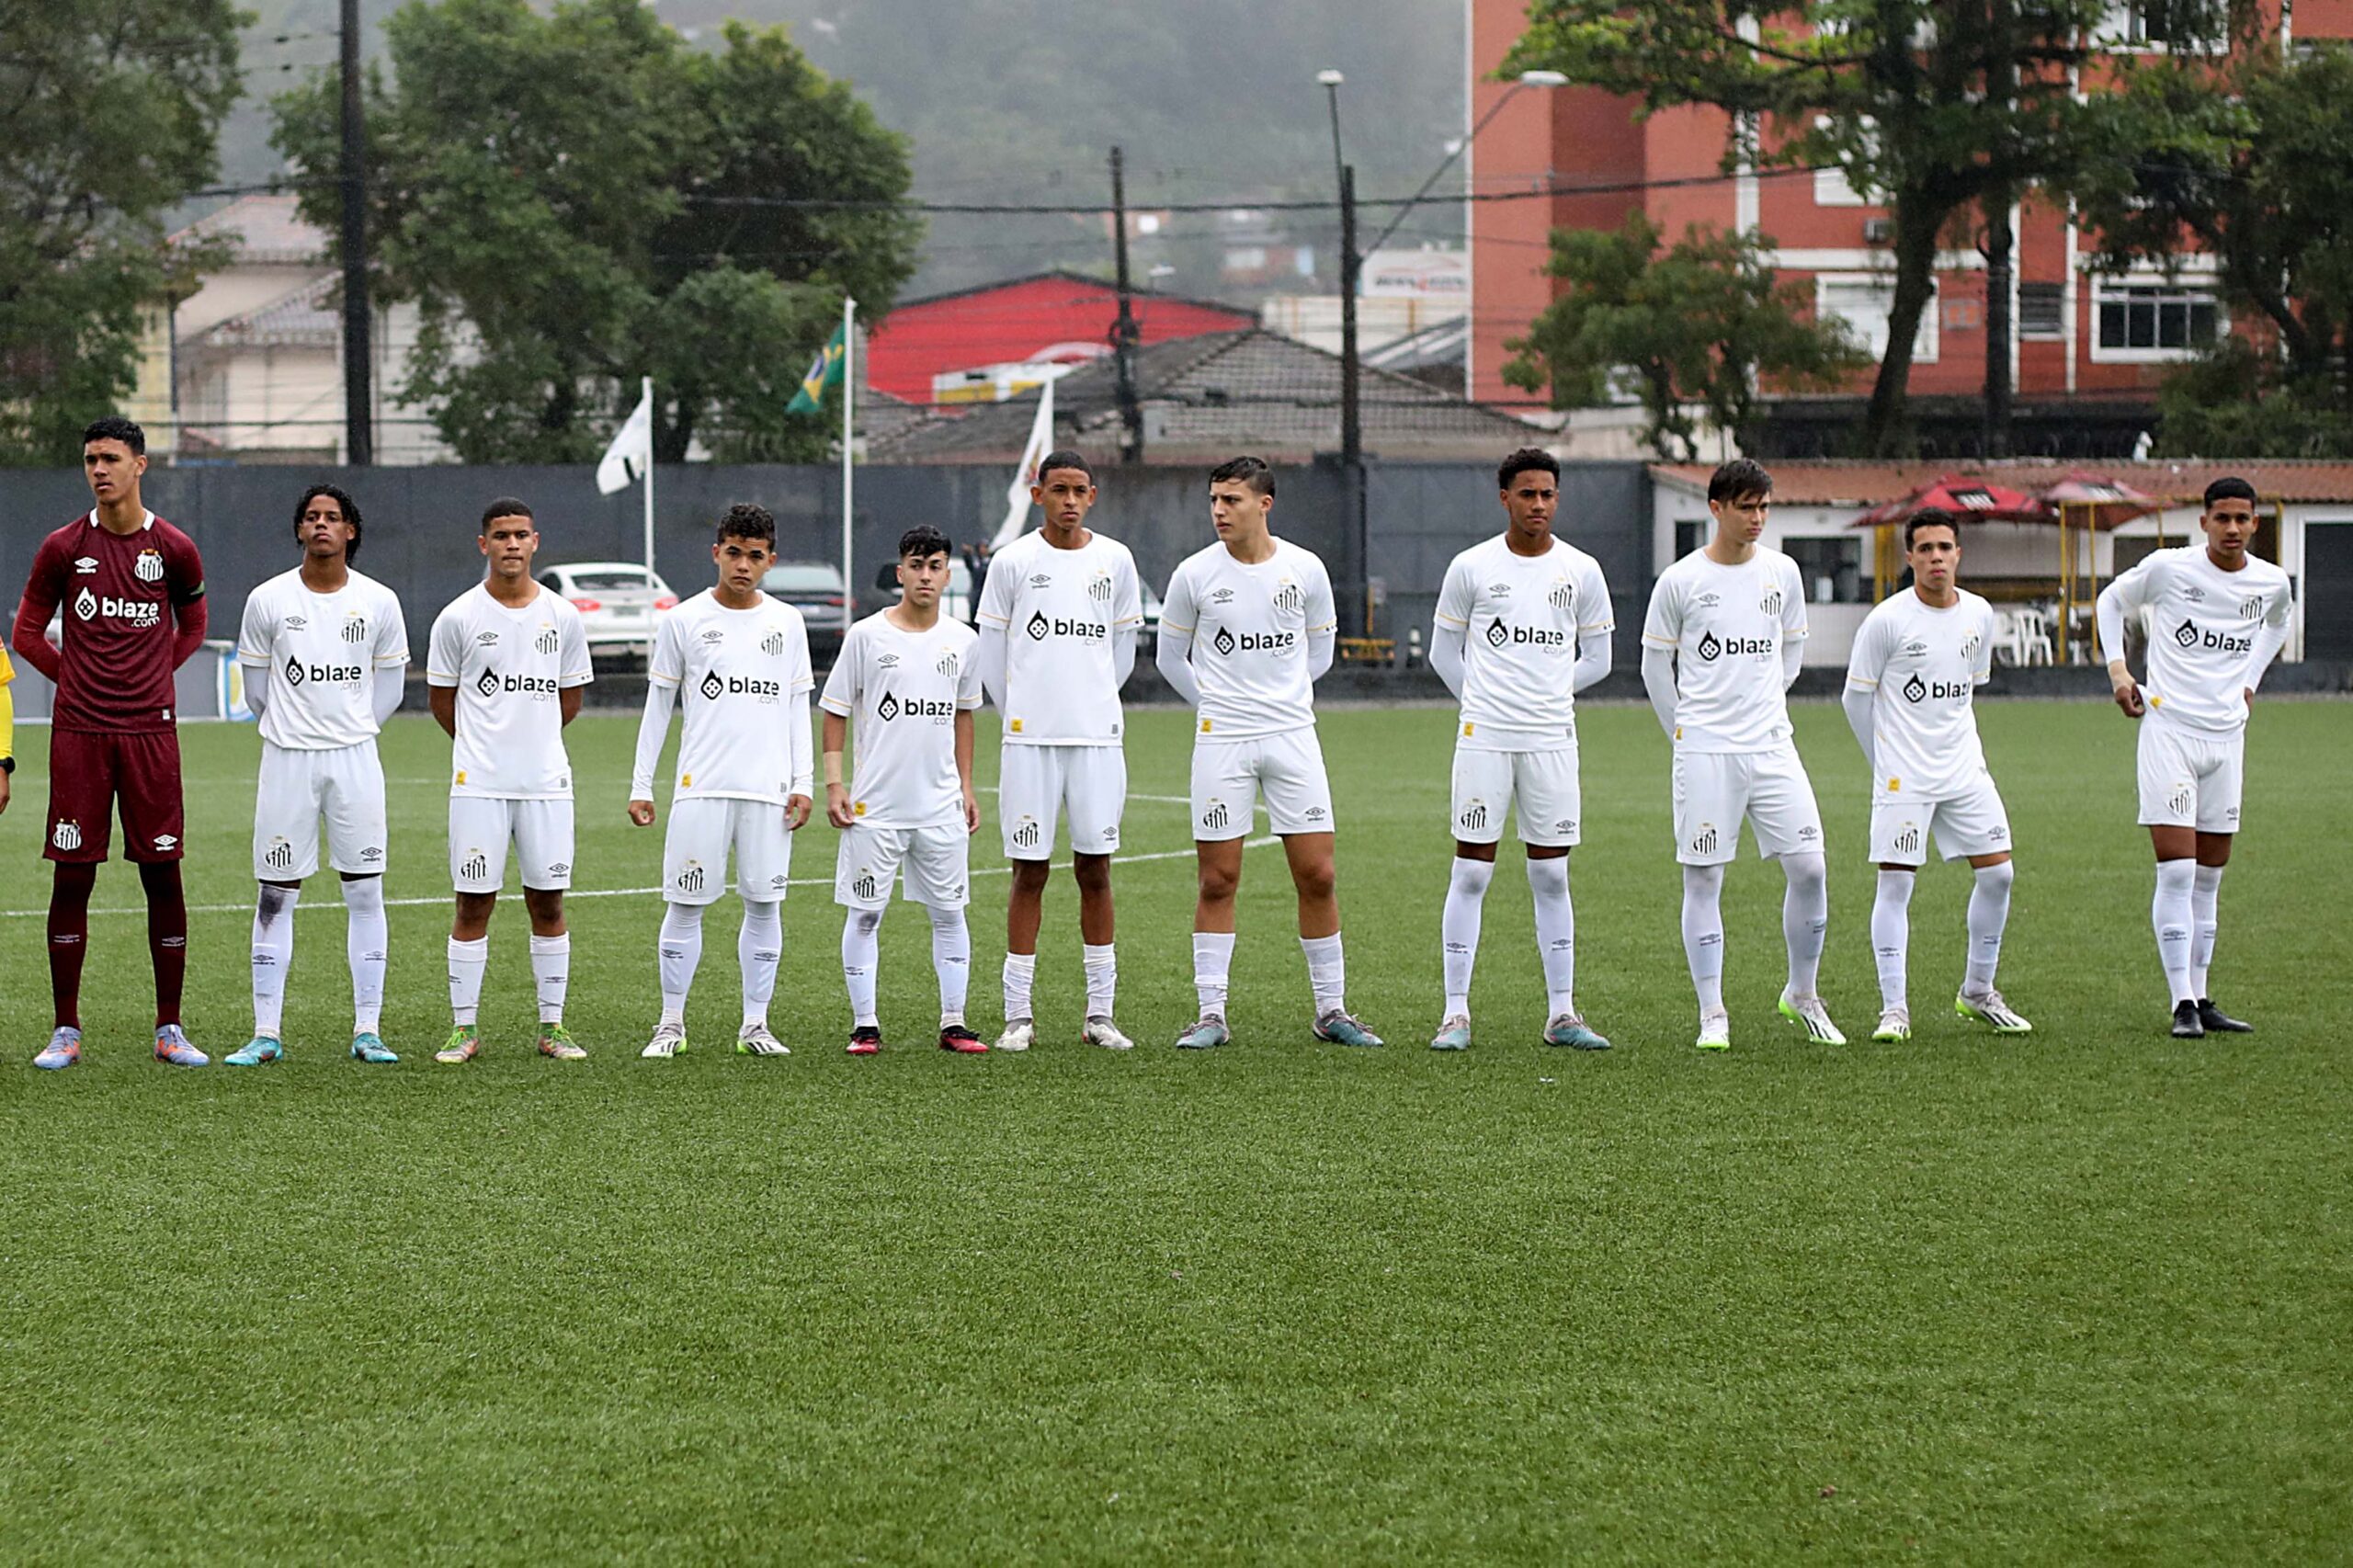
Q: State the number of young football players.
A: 11